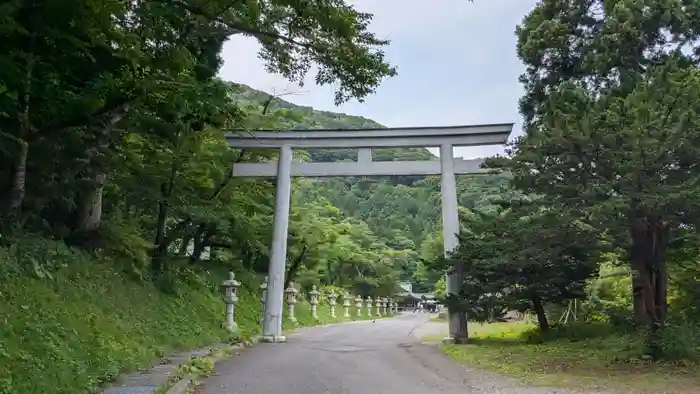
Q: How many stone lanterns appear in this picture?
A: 12